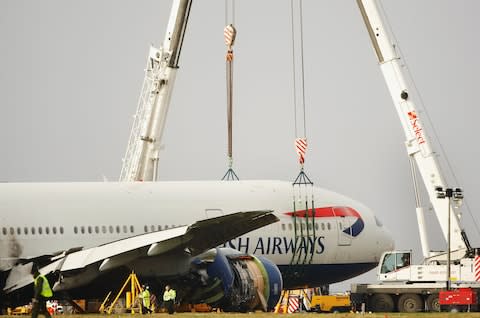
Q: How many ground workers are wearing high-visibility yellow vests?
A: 3